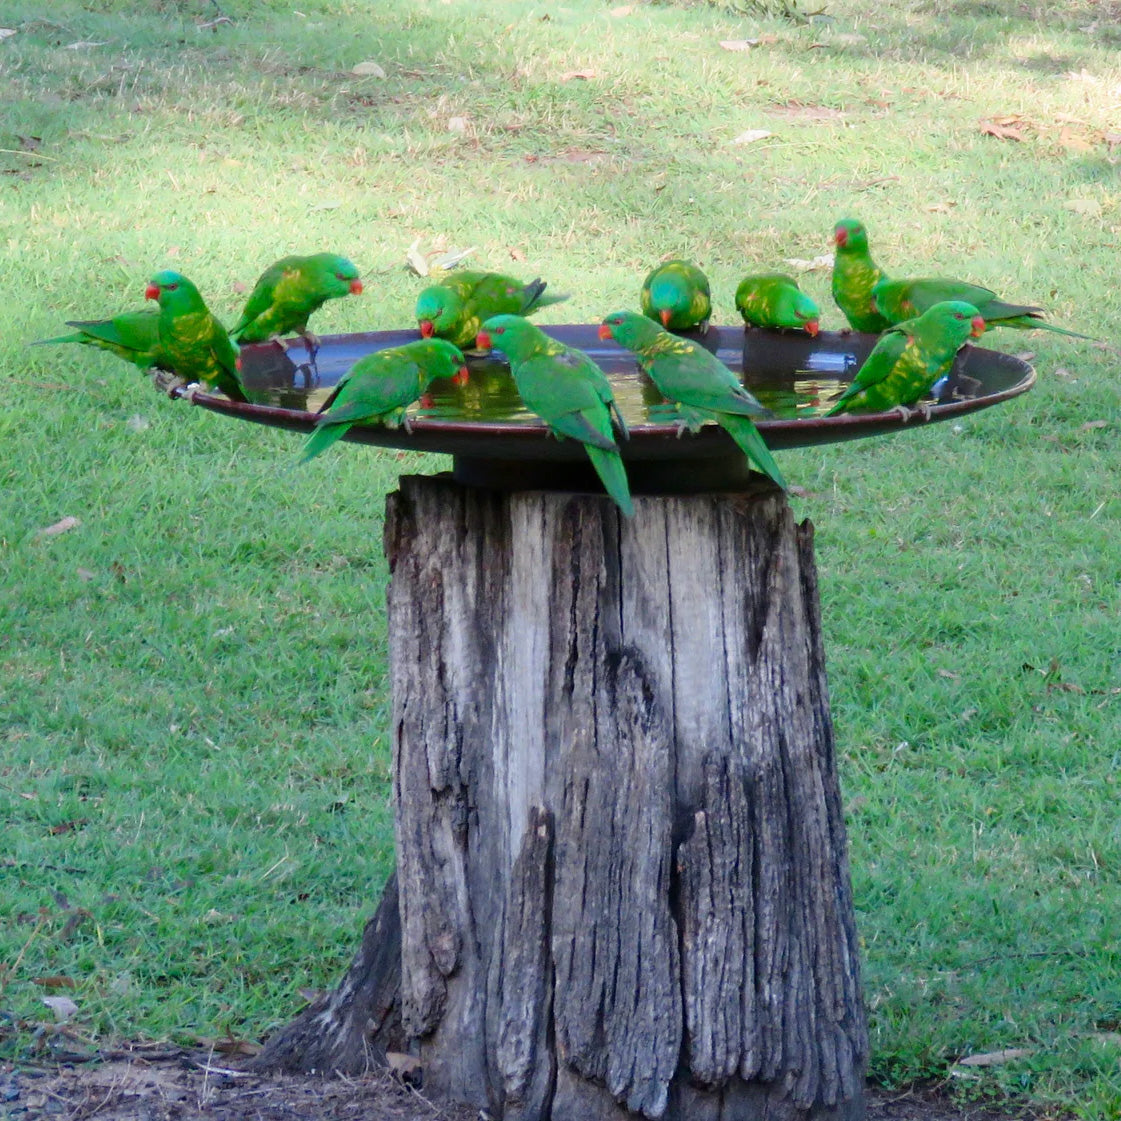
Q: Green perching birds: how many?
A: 12